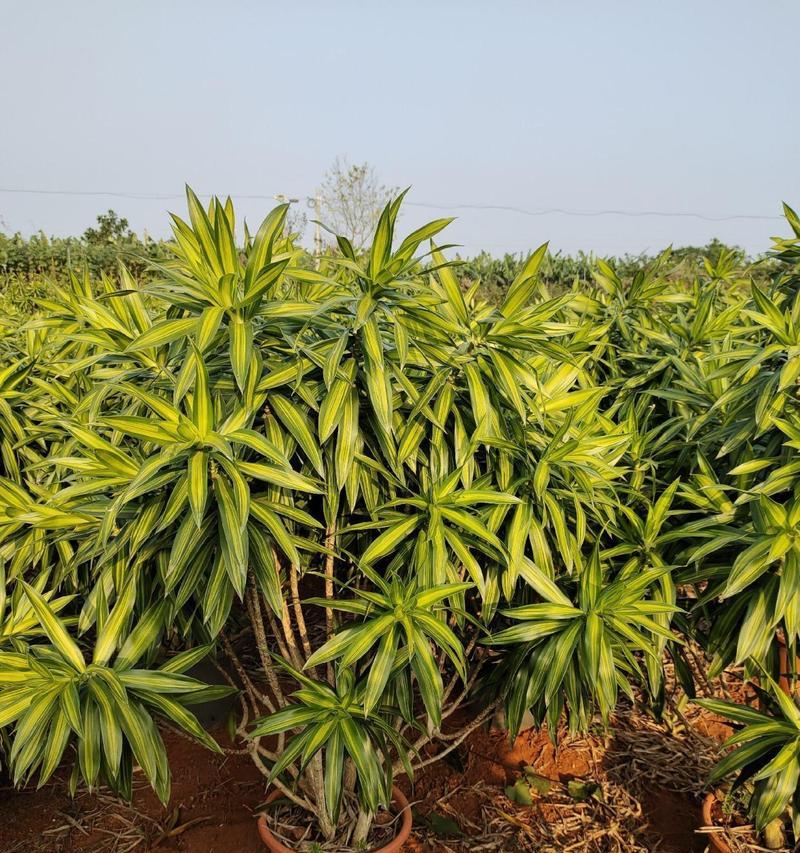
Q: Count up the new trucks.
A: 0